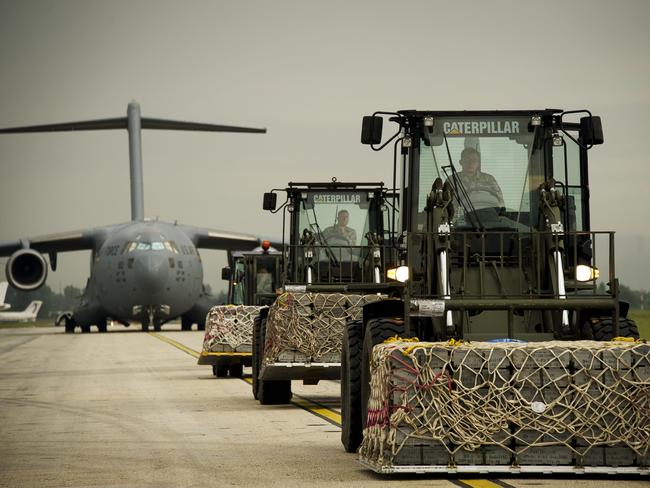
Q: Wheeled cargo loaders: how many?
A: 3